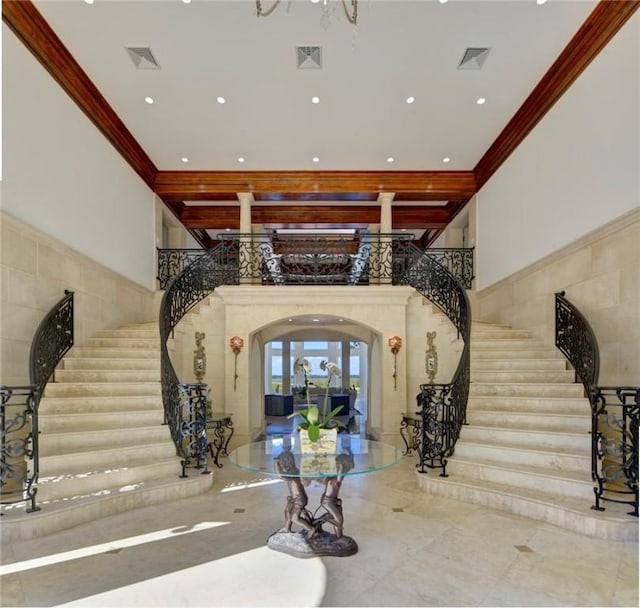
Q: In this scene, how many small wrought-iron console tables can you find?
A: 2